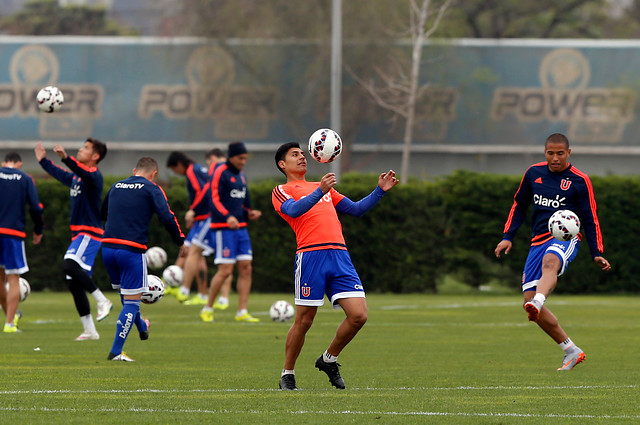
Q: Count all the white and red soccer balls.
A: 8